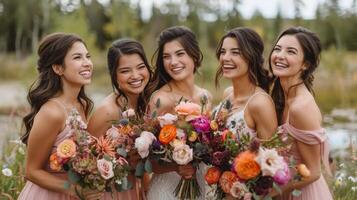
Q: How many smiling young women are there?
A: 5